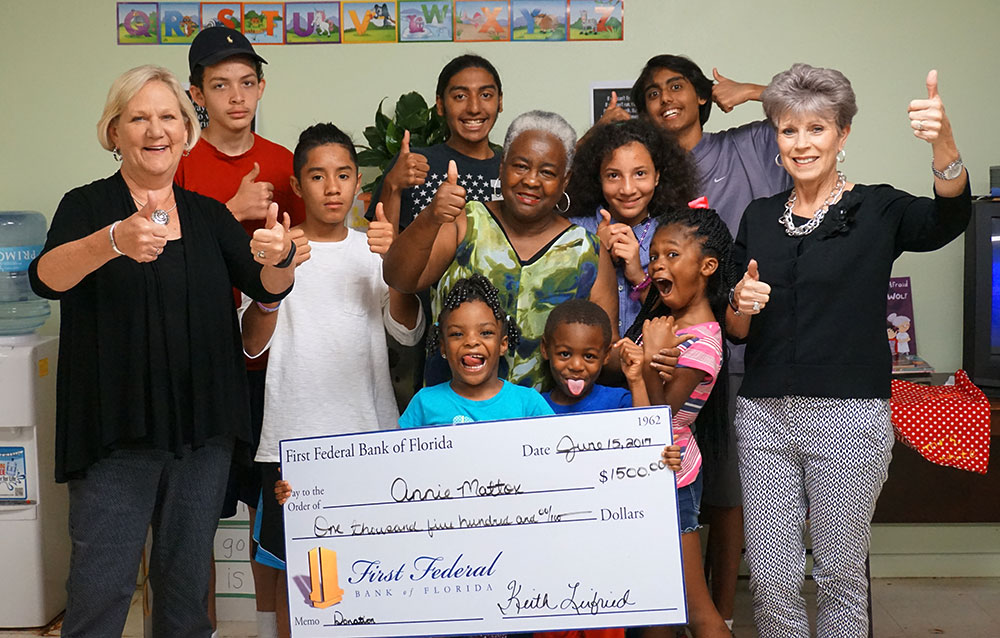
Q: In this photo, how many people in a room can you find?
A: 11